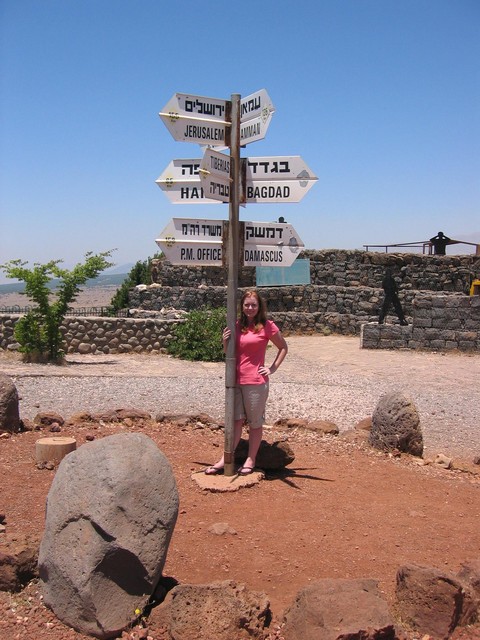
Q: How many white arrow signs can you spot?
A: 7